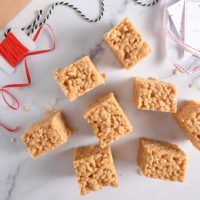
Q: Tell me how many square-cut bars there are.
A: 8